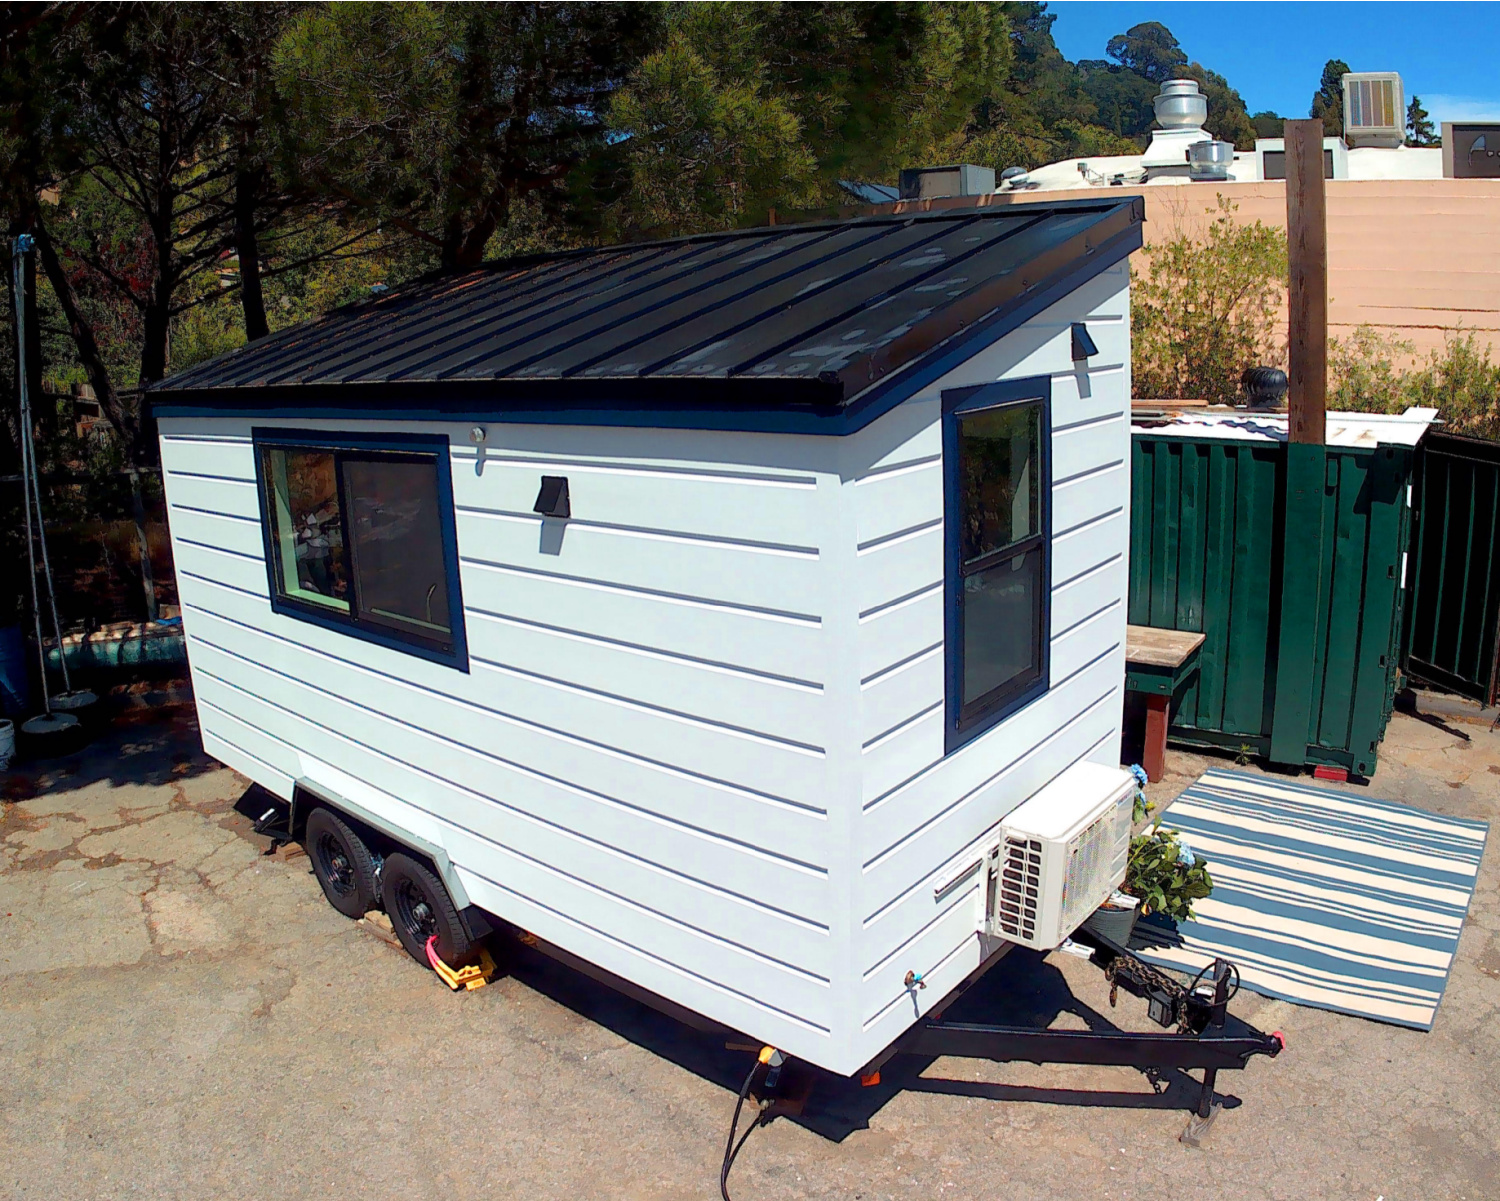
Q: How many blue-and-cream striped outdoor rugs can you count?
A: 1